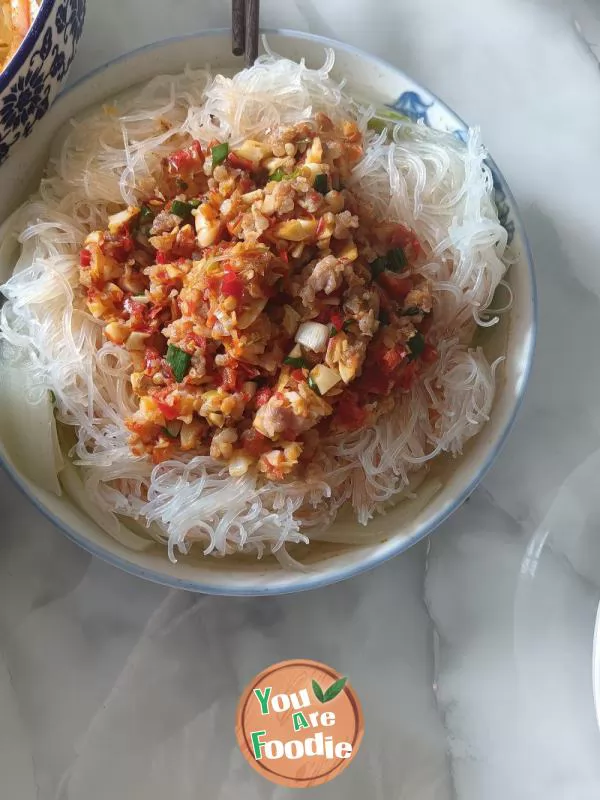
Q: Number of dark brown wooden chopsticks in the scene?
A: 2